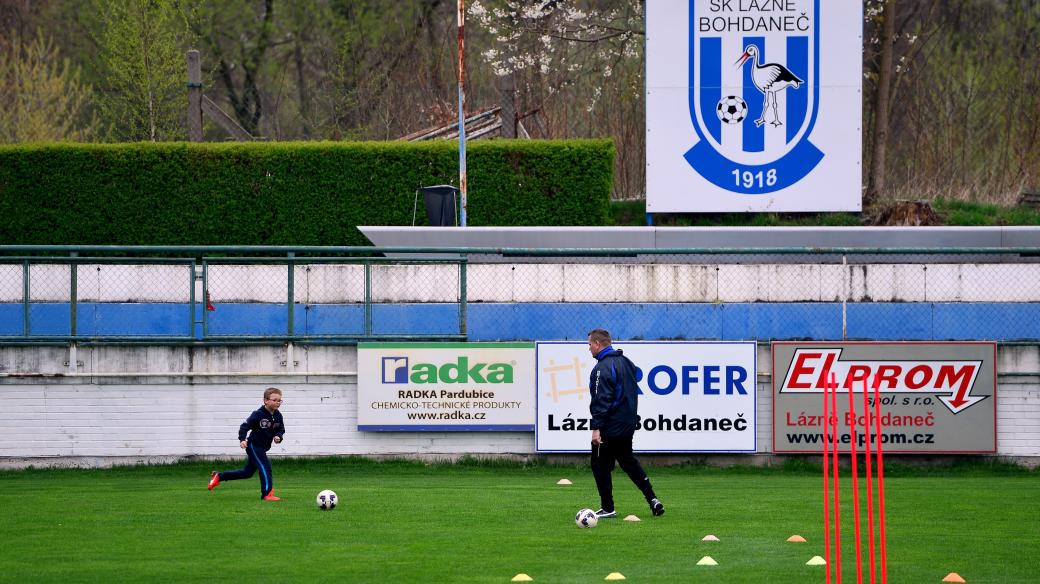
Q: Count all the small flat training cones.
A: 9